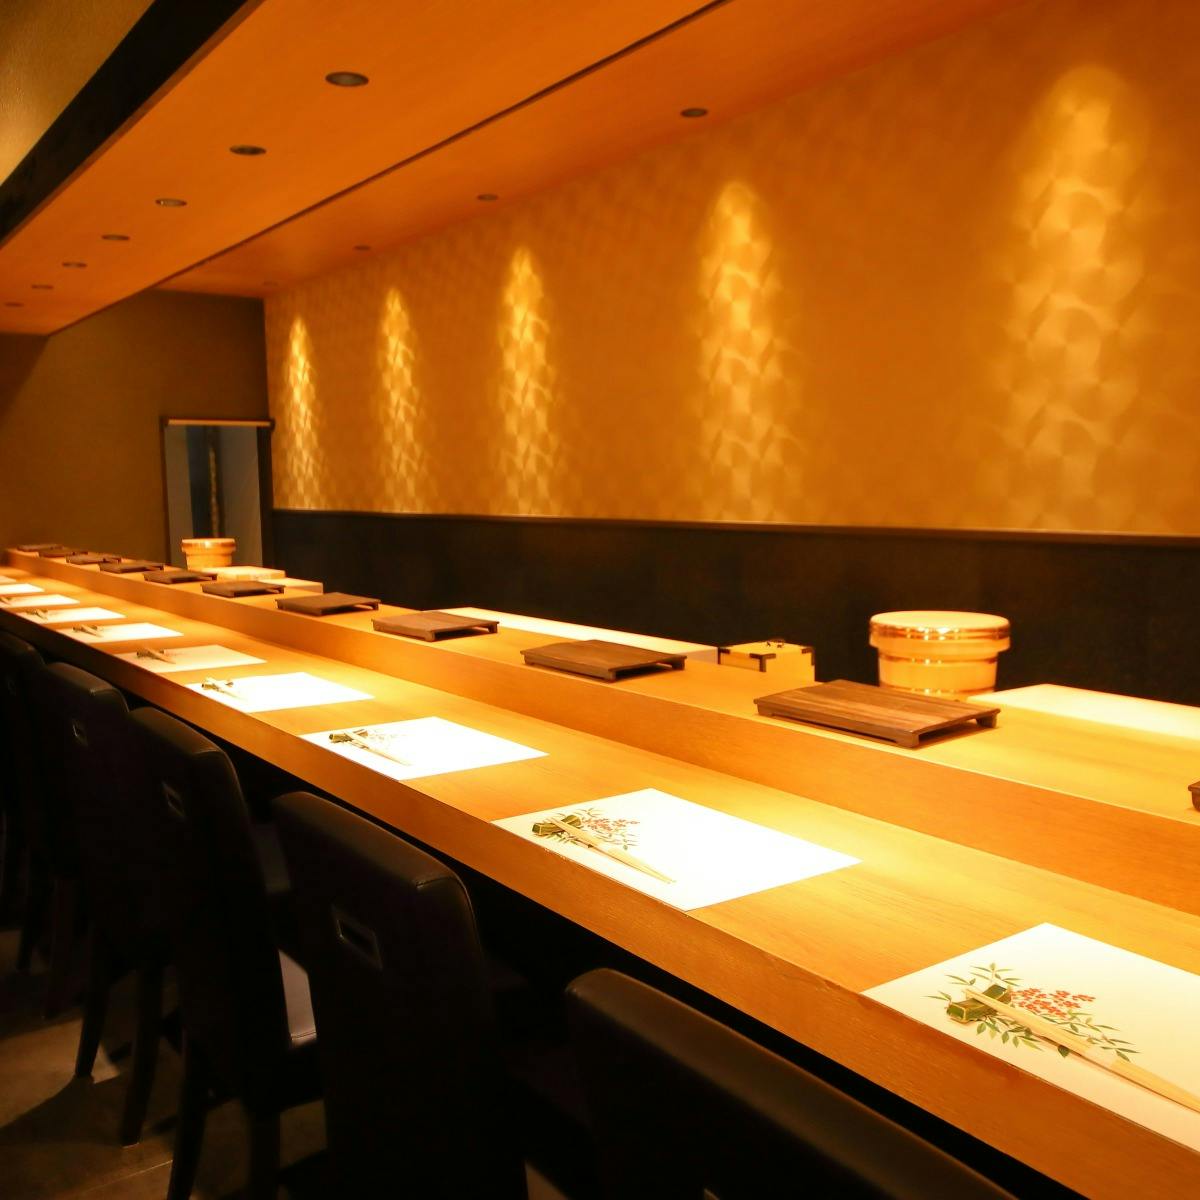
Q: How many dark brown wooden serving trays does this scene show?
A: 11